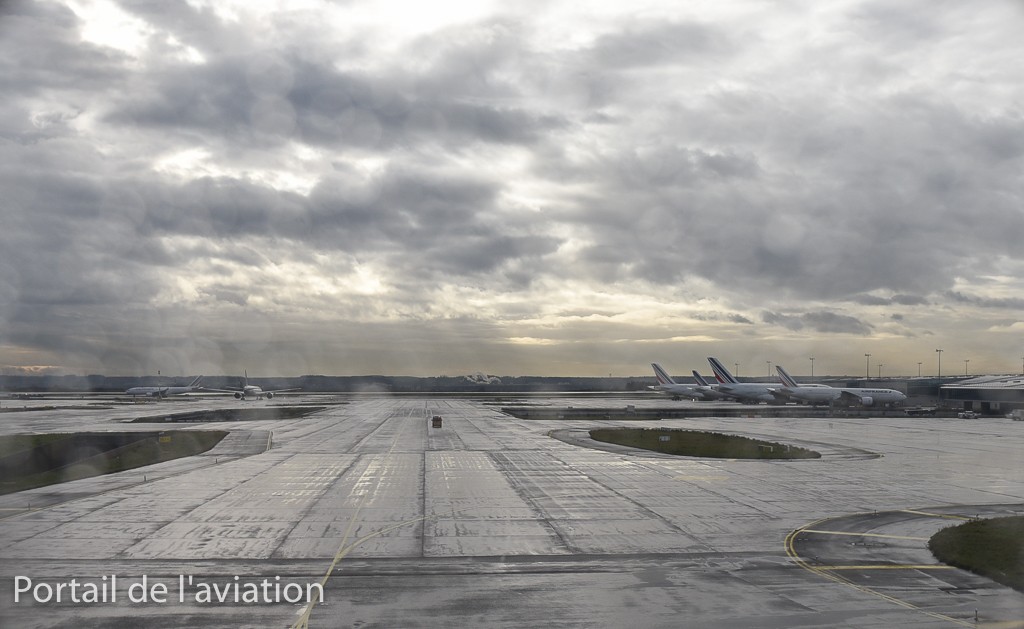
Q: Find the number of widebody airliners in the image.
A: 6